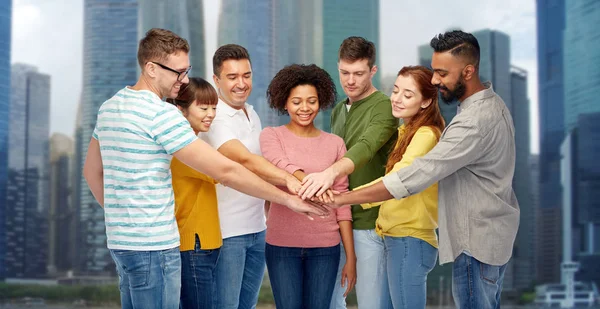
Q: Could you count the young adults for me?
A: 7